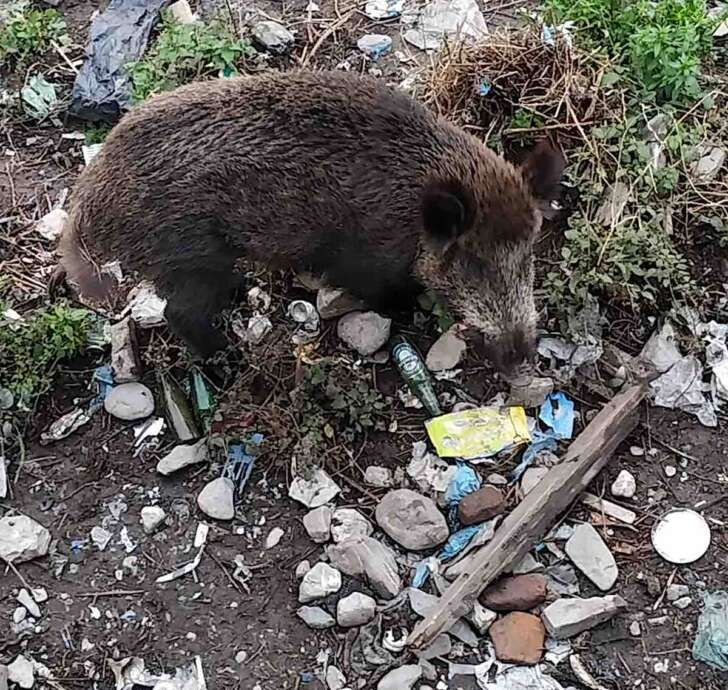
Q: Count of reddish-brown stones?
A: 3